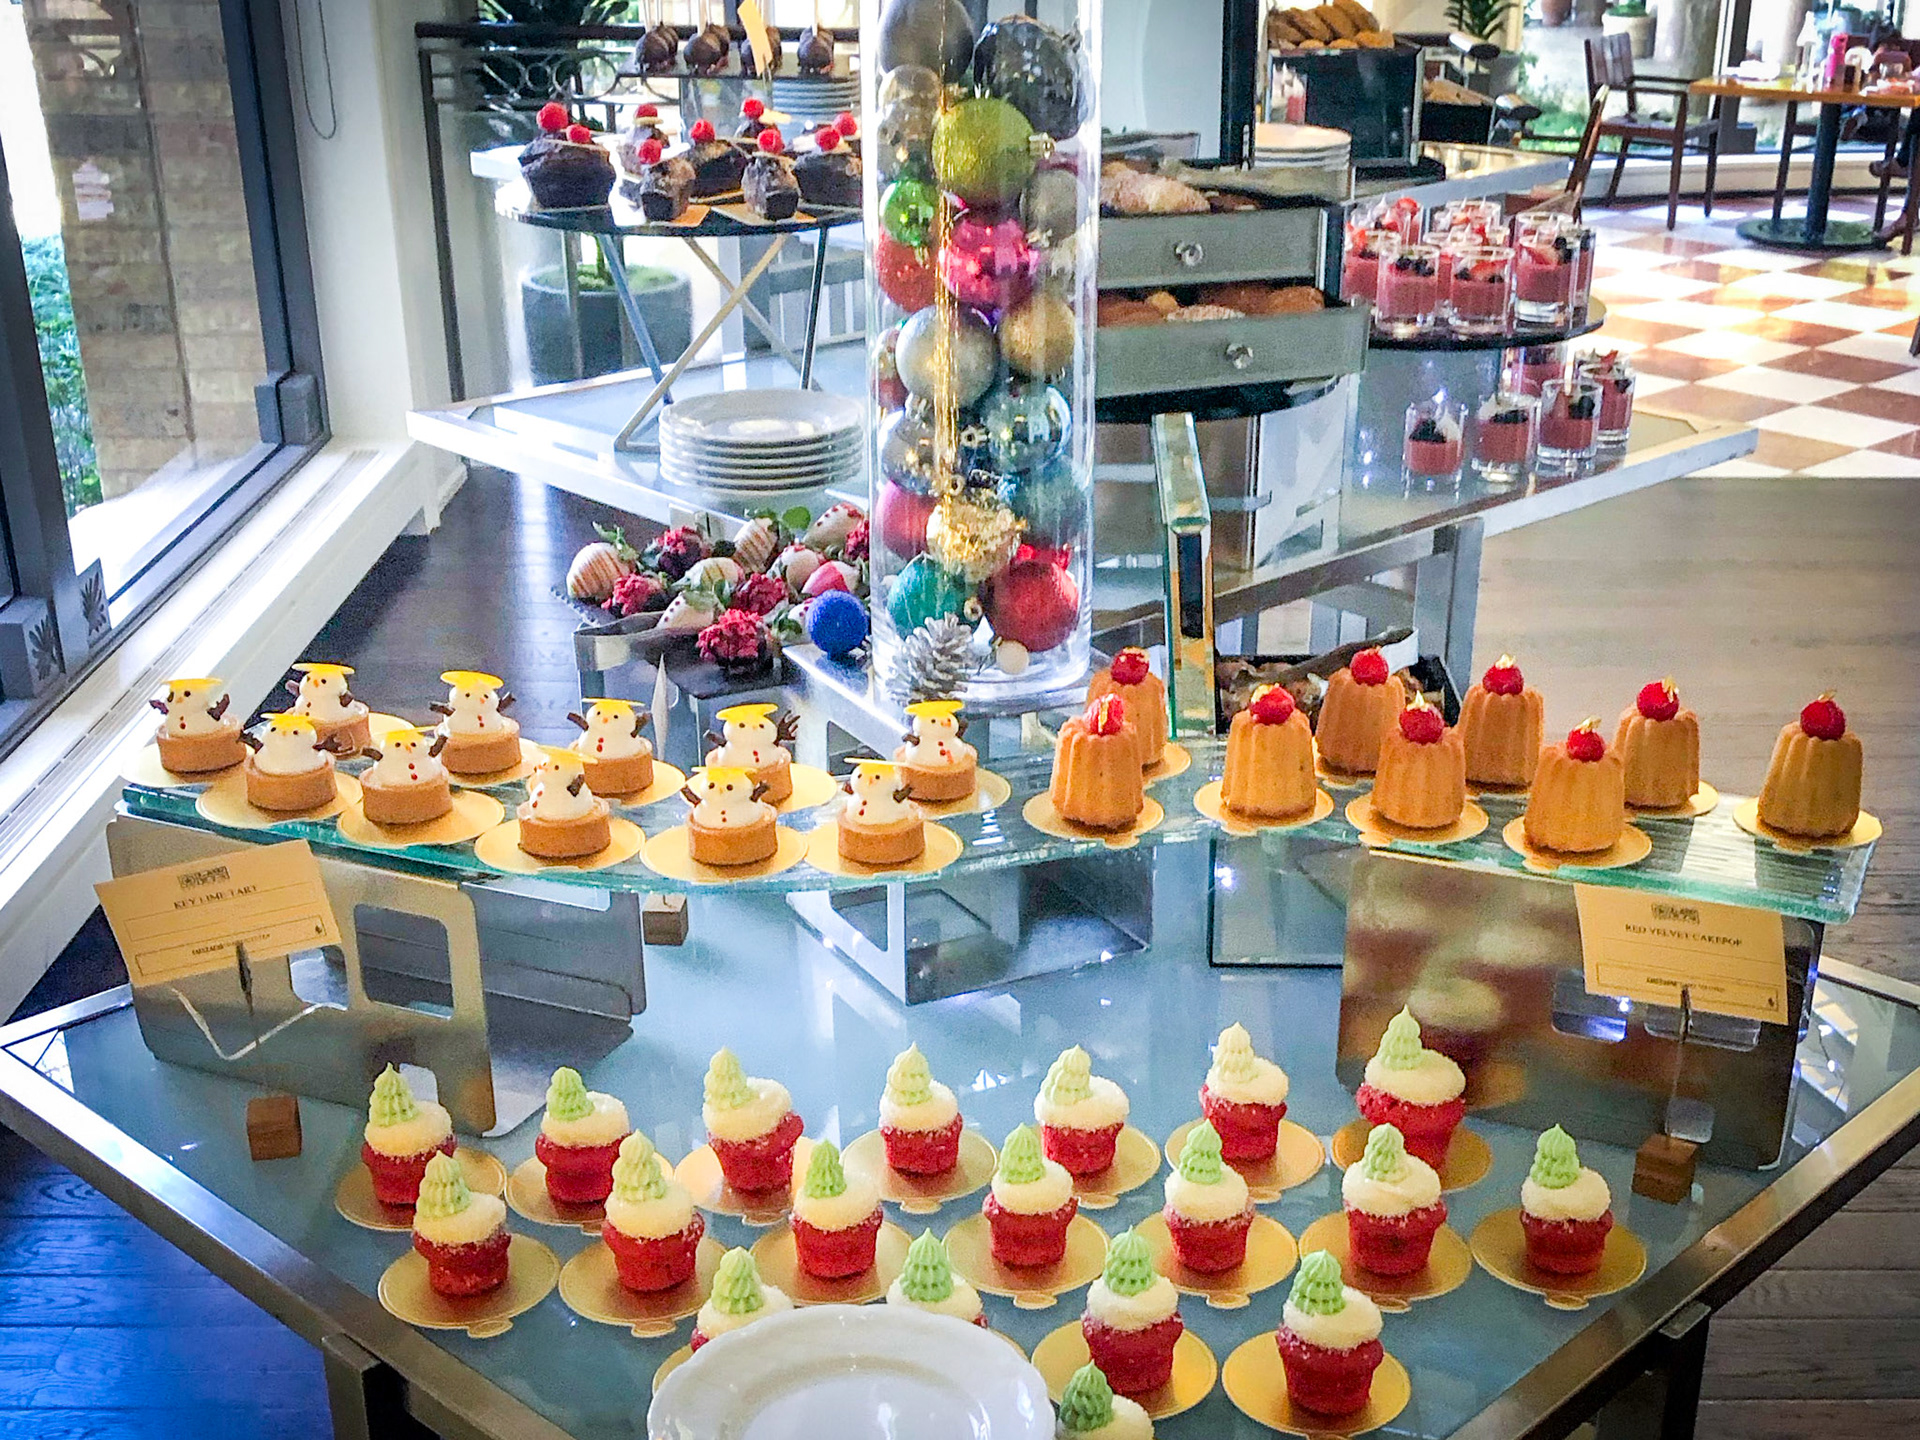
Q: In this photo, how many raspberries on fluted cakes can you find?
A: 9